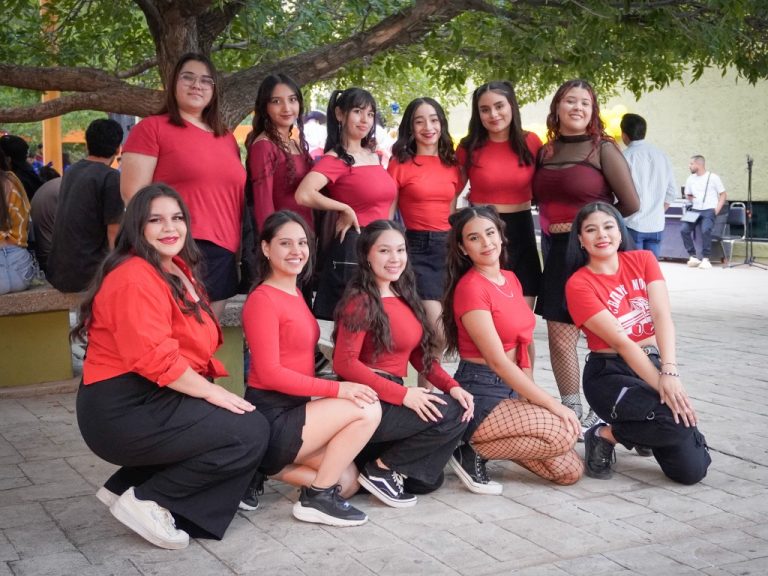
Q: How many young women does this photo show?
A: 11